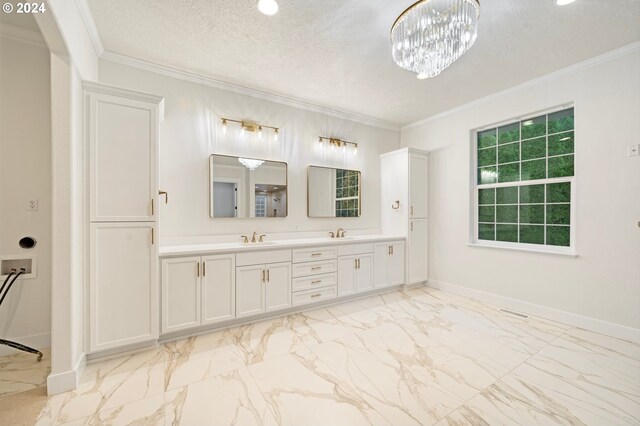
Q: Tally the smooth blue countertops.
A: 0